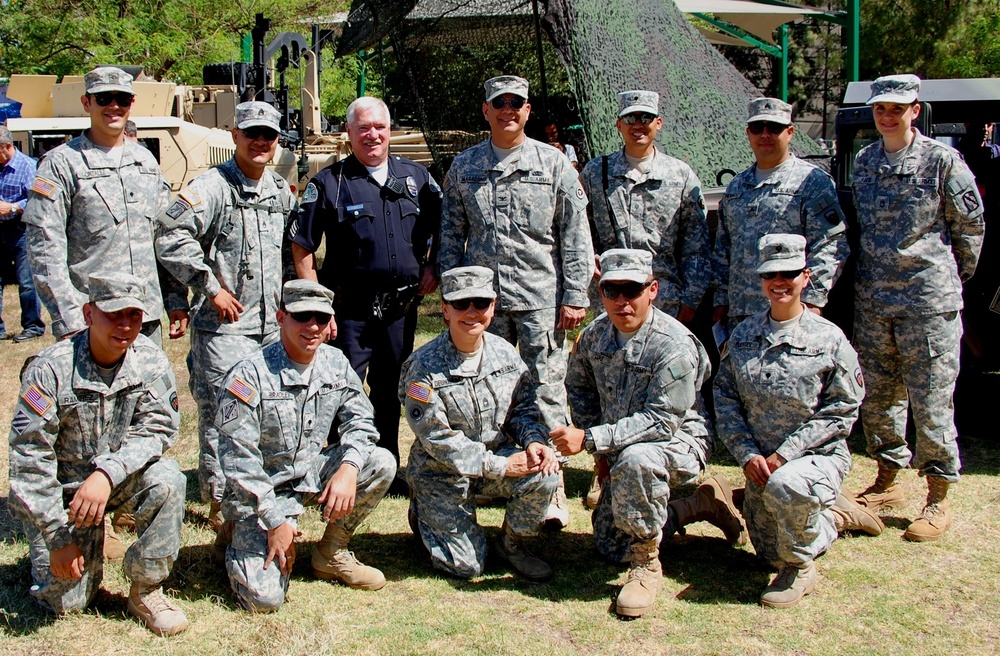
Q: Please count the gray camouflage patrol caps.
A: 11